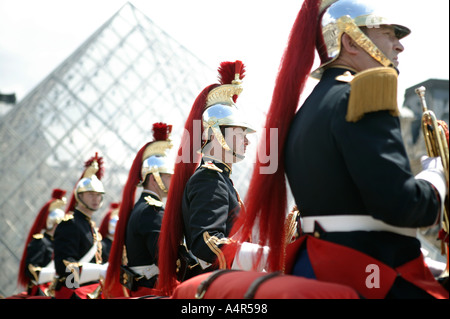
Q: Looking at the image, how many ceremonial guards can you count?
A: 6